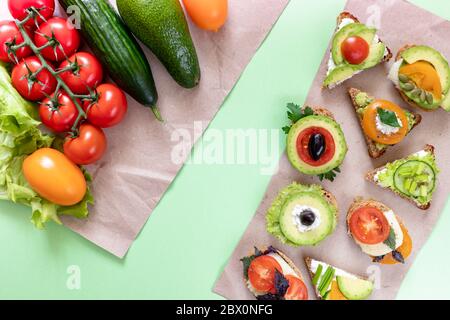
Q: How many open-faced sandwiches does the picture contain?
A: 9